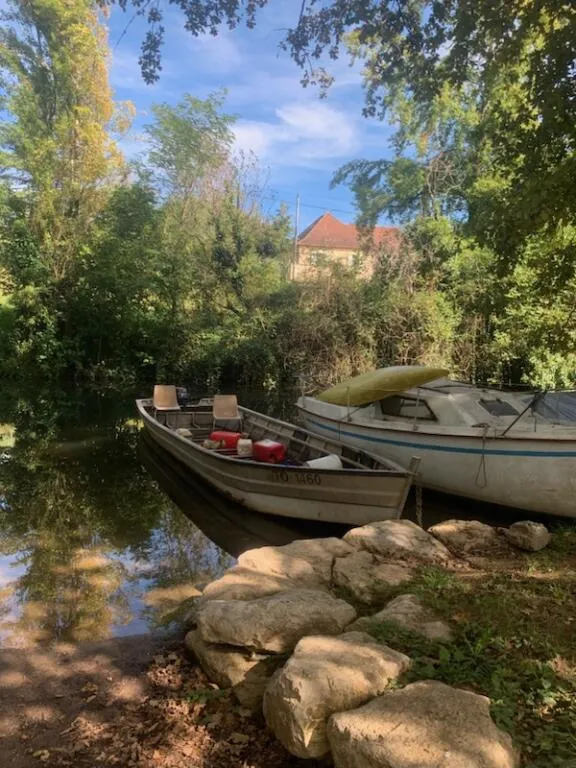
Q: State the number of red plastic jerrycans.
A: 2